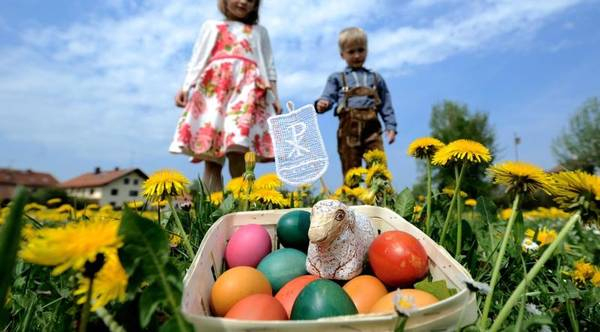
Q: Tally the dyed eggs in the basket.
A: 10